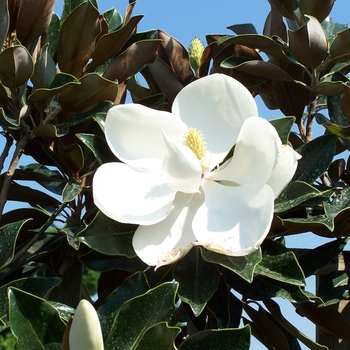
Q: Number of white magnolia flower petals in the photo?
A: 8